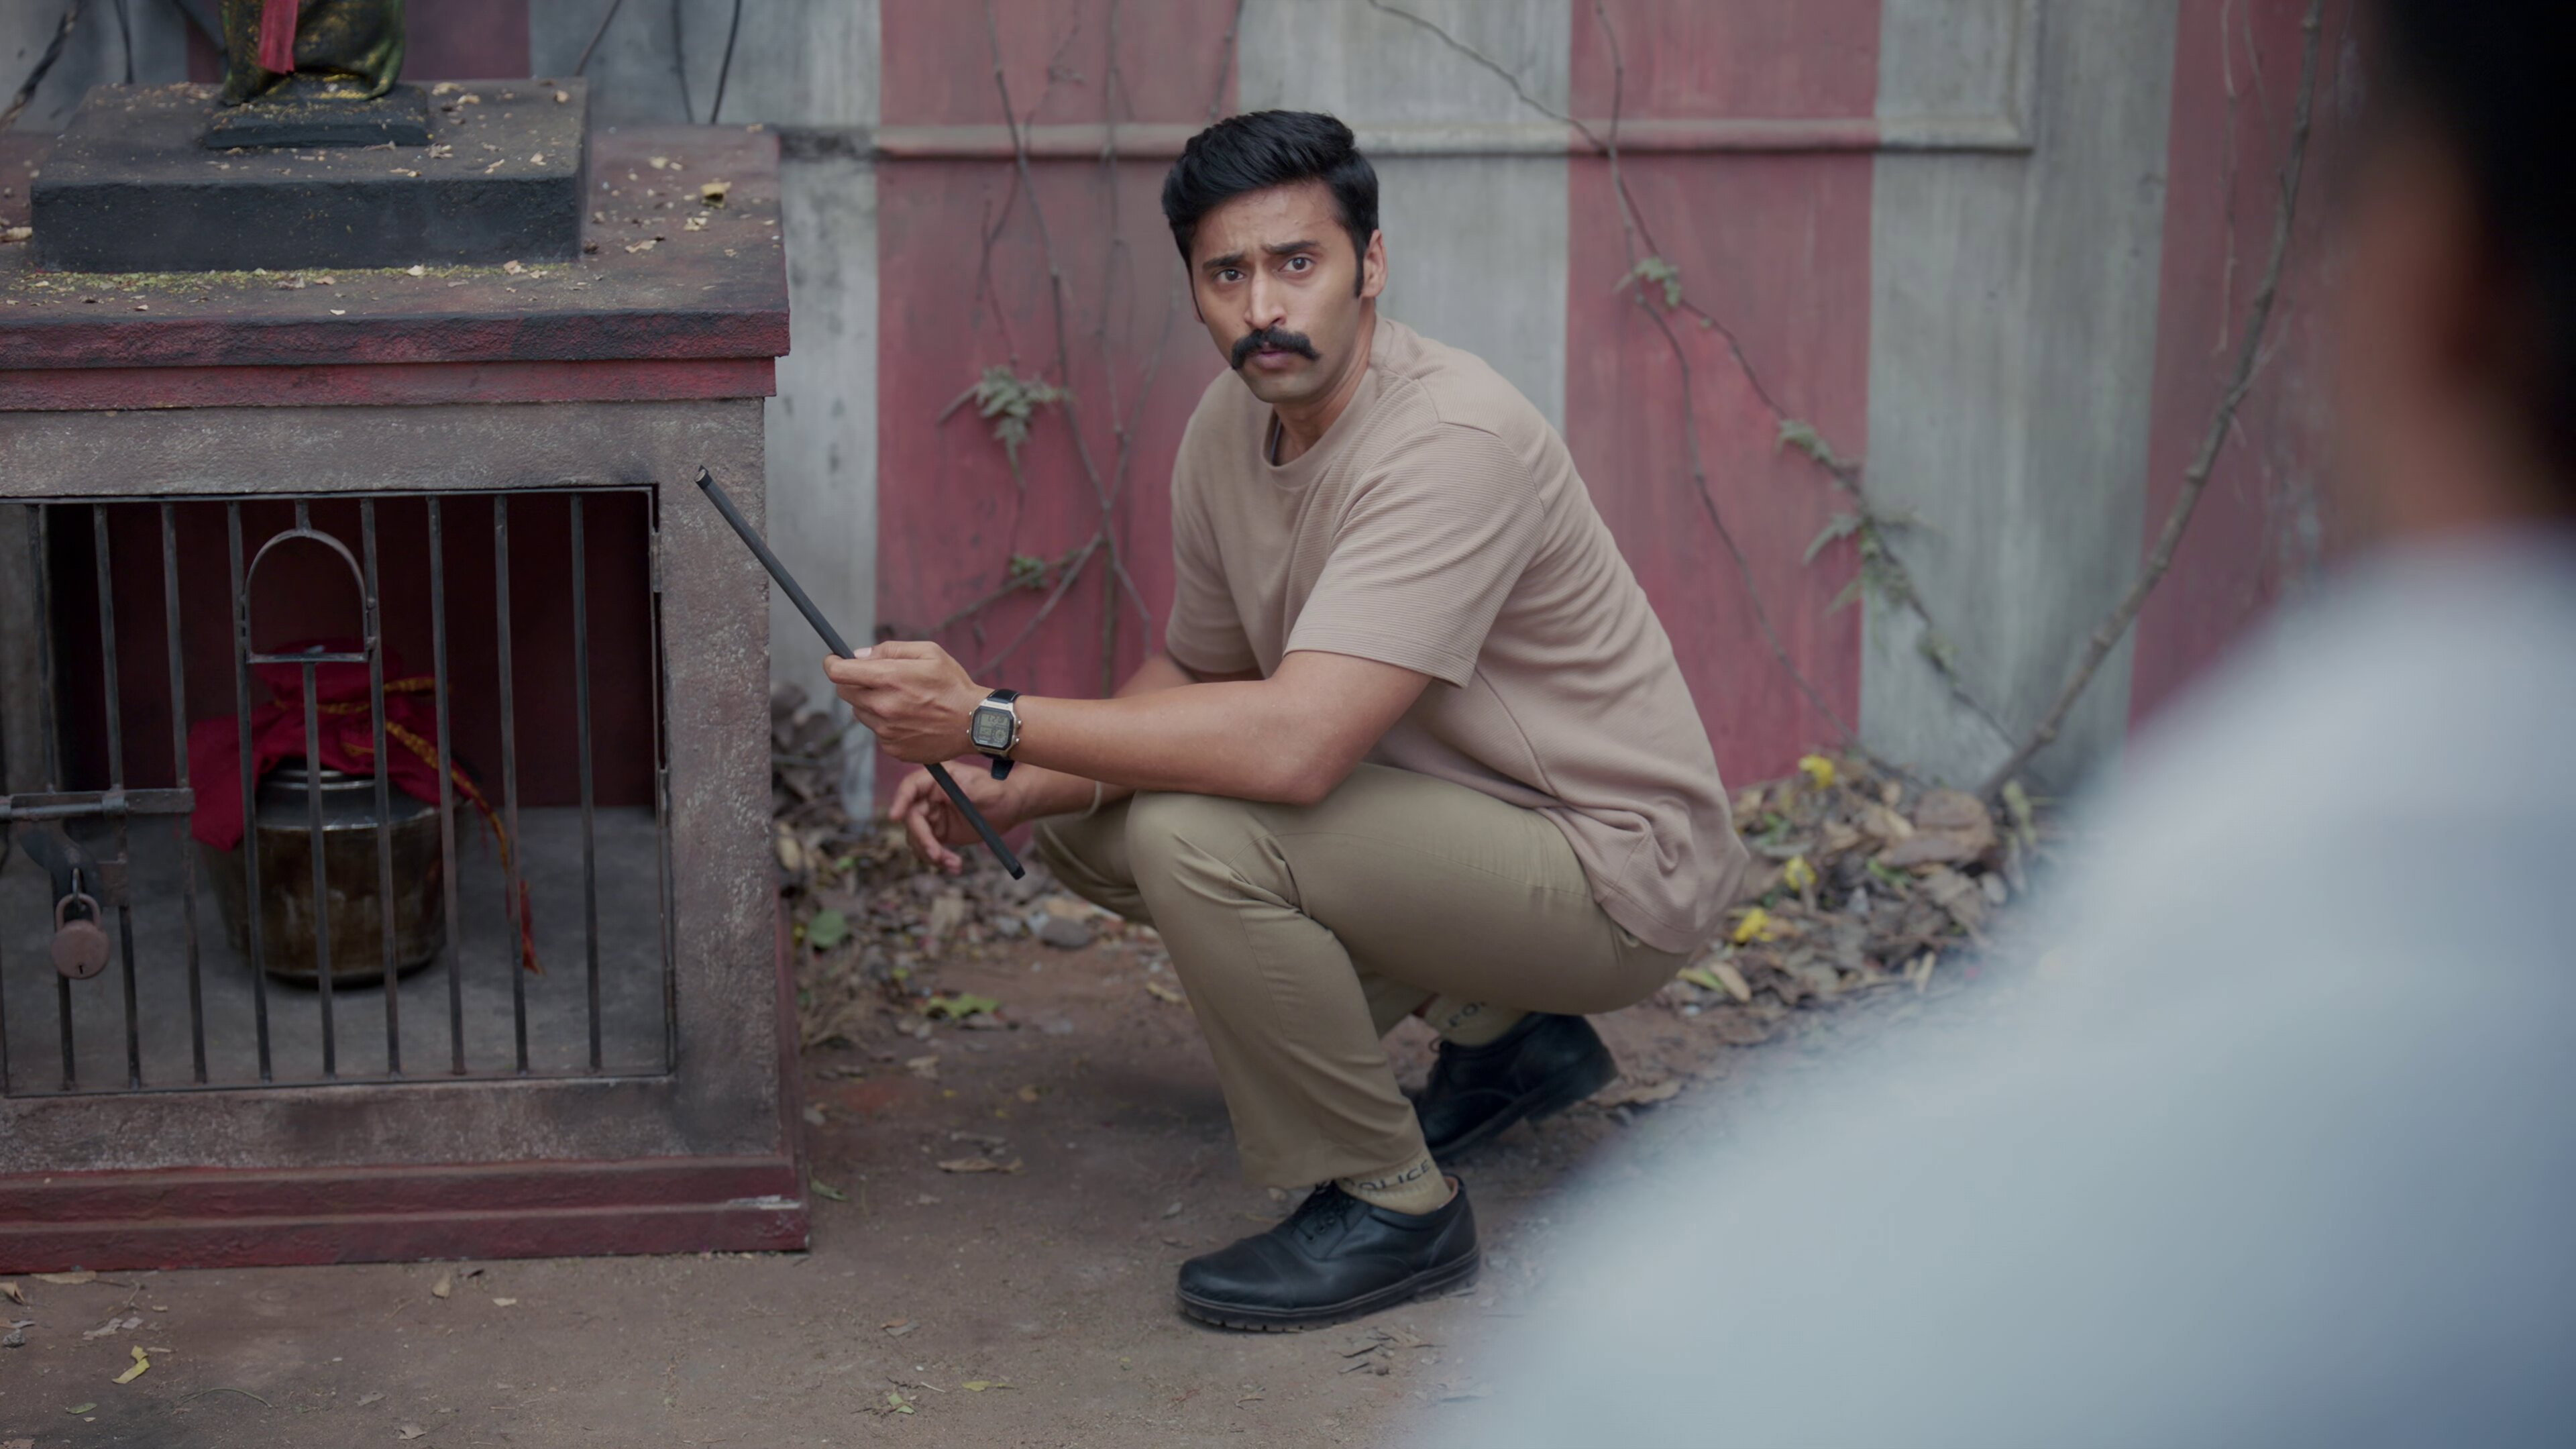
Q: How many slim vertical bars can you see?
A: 9